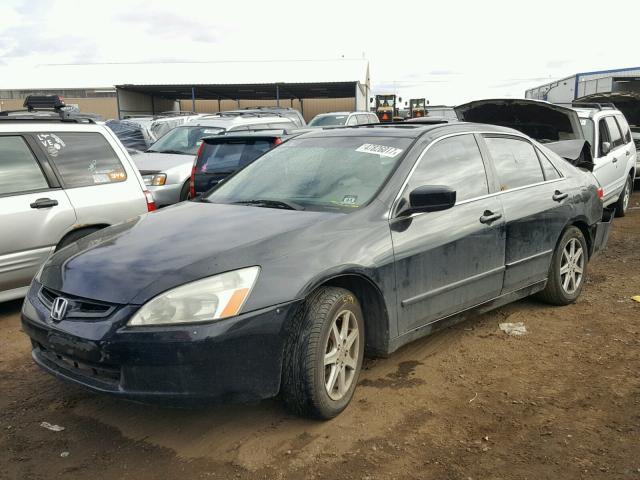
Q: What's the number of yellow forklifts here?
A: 2